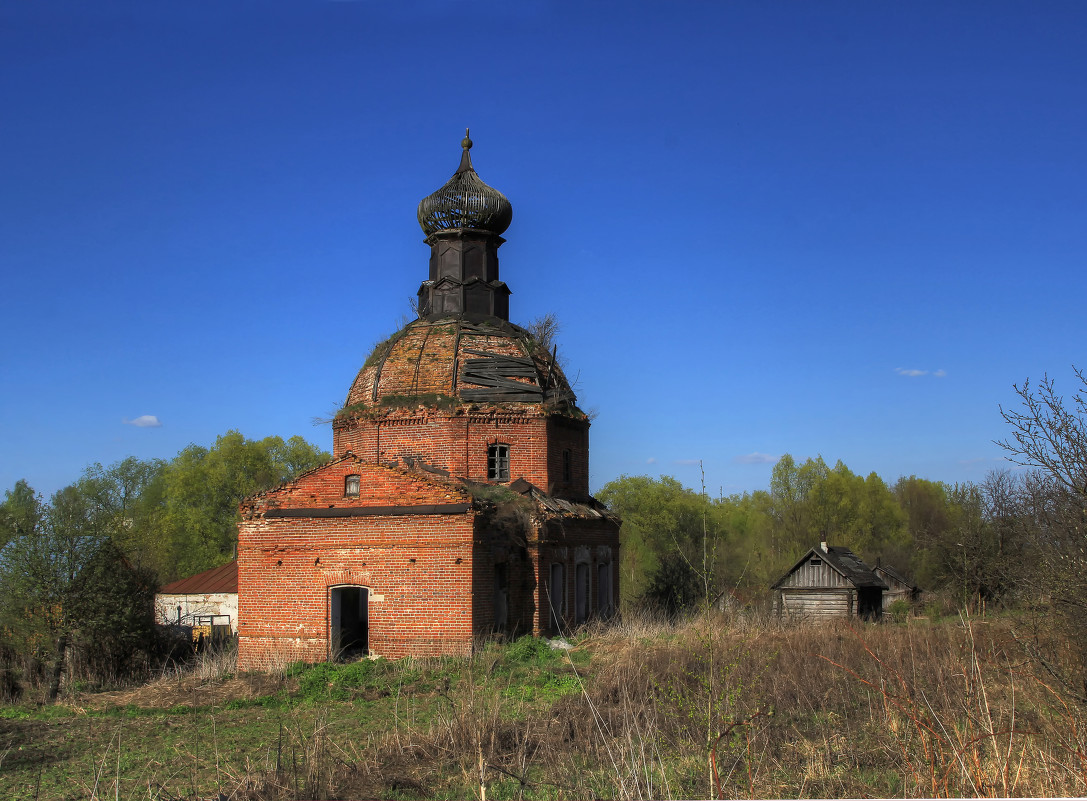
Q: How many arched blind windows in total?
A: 3